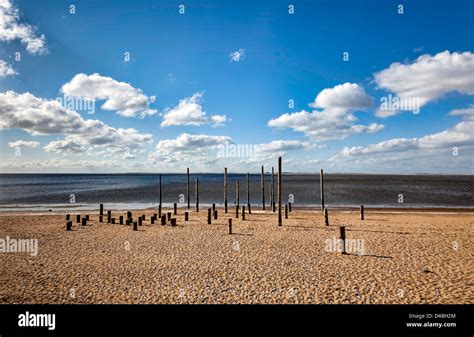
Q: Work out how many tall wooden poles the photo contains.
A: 11